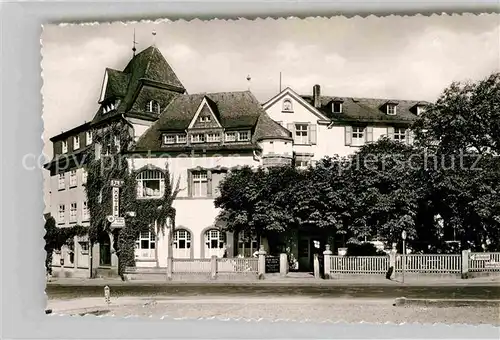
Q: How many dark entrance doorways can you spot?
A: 2